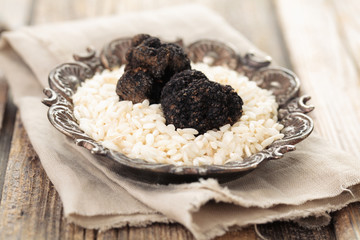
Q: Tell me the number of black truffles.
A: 2